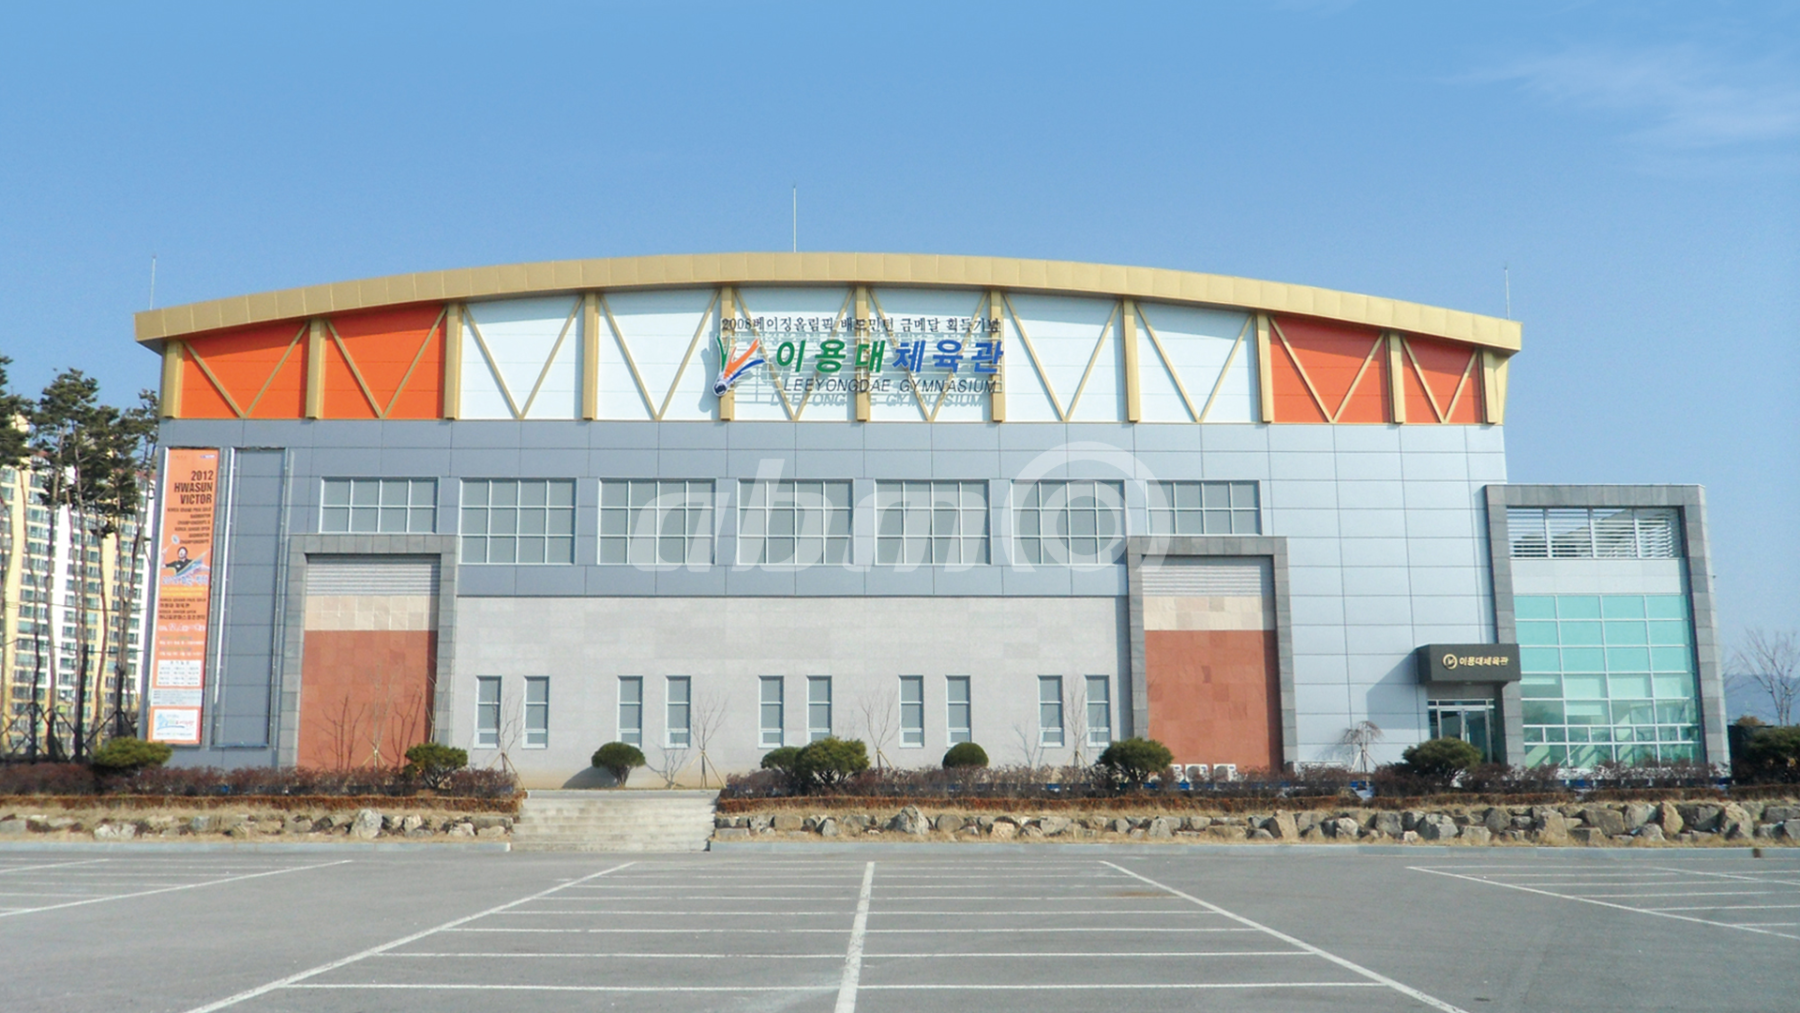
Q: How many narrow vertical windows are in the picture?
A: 10